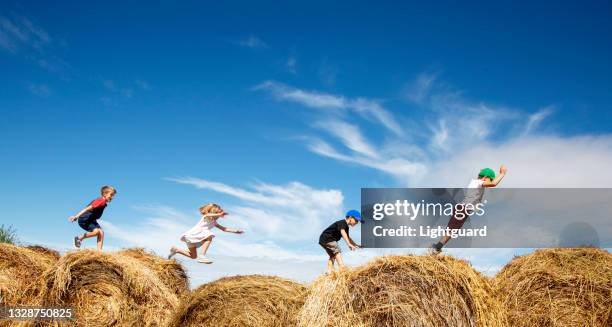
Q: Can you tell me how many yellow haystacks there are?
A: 5